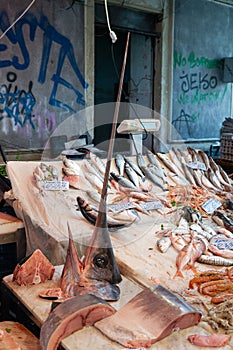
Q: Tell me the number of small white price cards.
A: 6